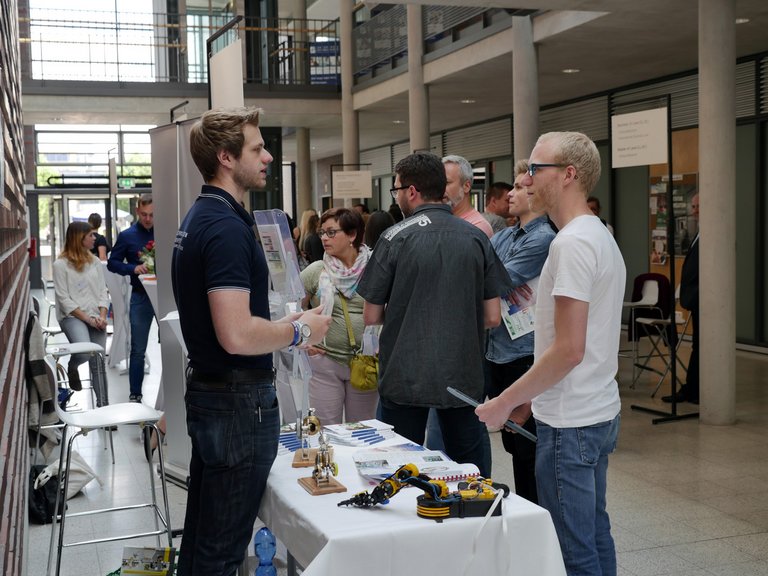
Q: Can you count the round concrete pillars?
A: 5